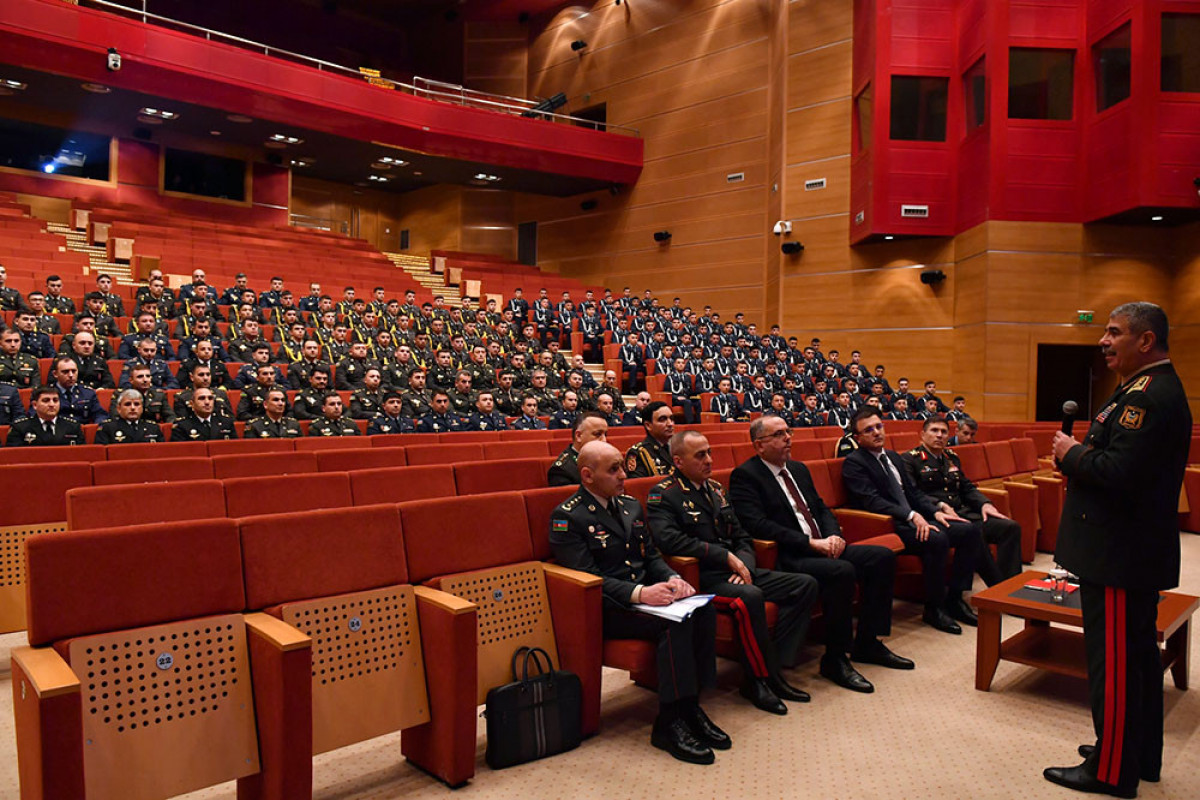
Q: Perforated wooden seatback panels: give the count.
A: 4